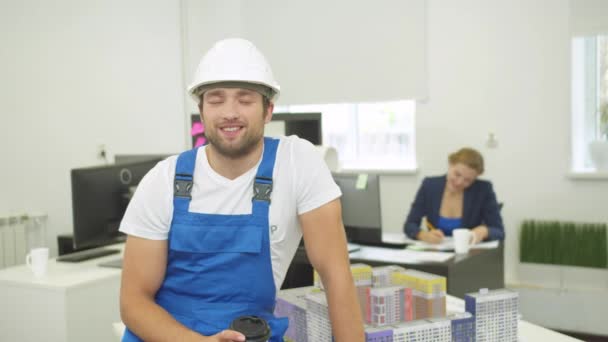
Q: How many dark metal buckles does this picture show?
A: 2